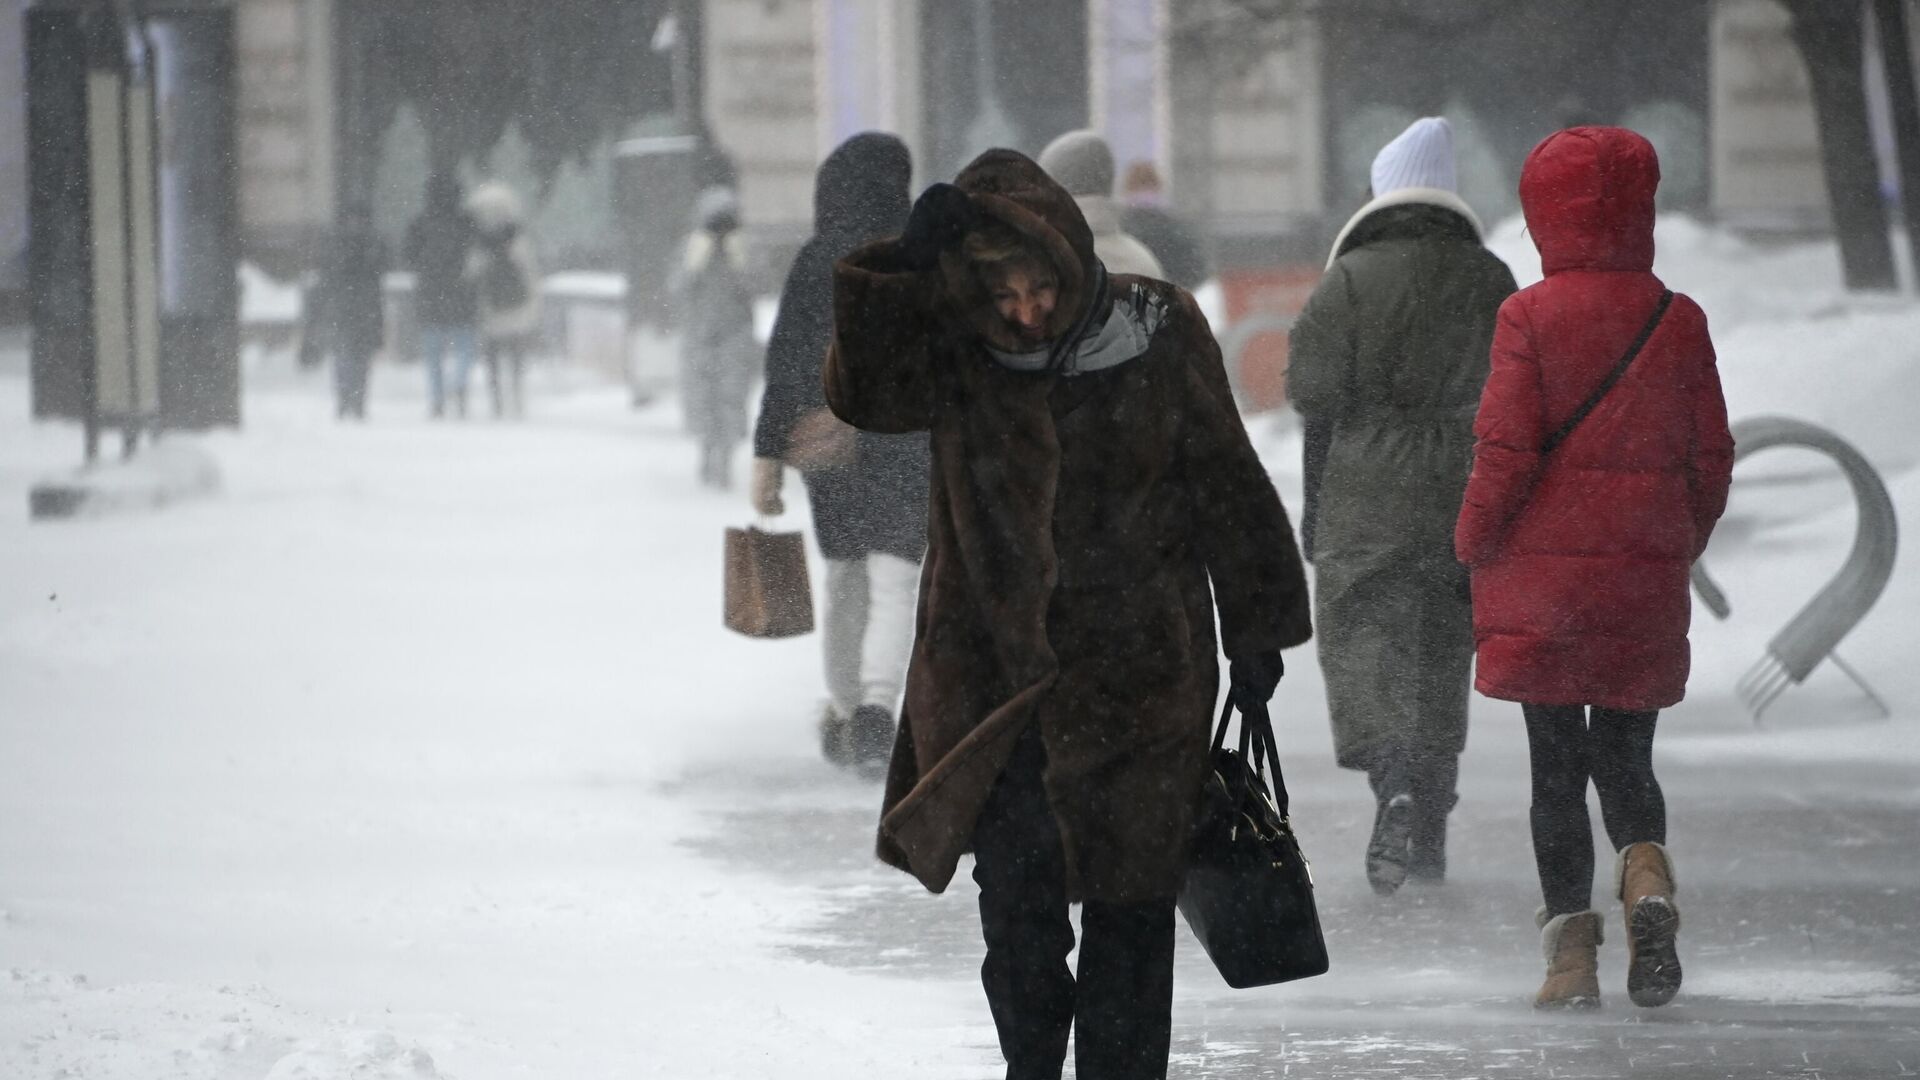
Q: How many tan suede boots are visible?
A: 2